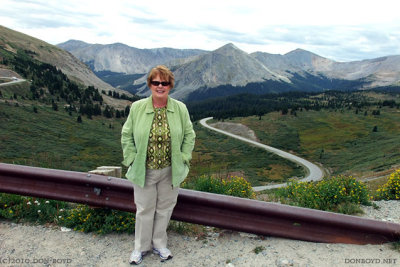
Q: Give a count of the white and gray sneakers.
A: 2